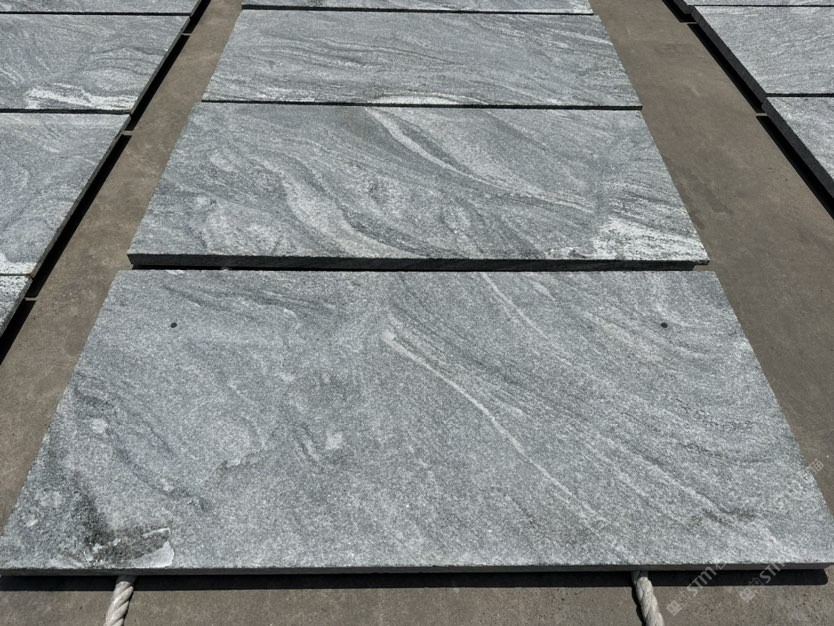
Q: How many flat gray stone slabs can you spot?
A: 11